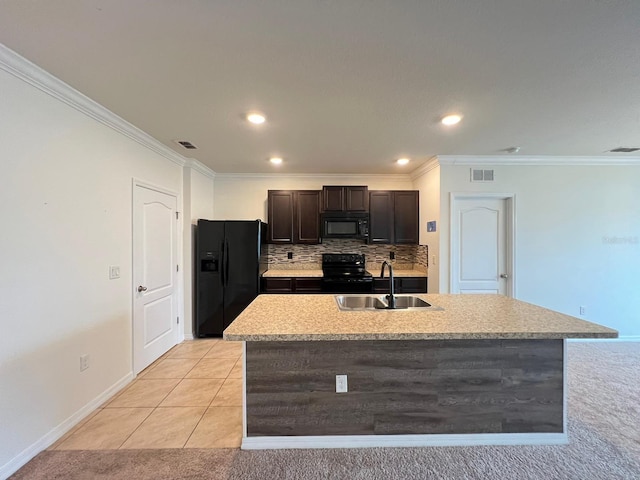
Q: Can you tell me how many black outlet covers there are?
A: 2